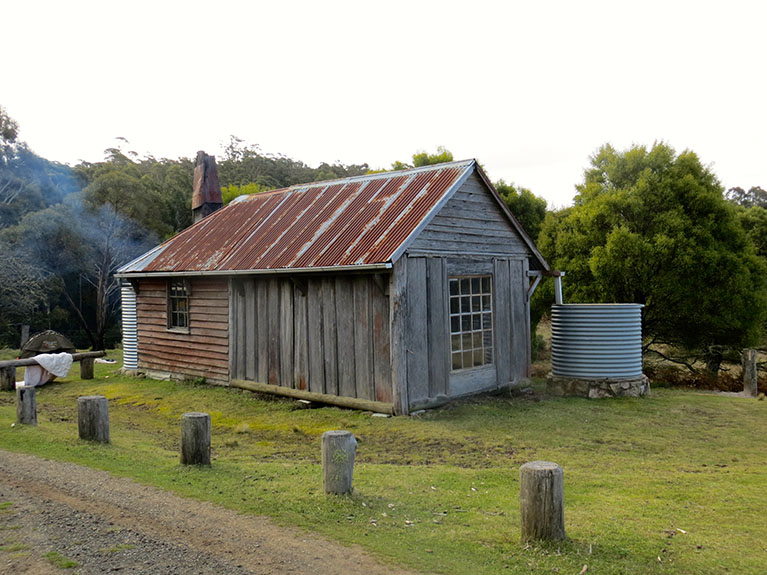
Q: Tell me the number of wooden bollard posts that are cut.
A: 5